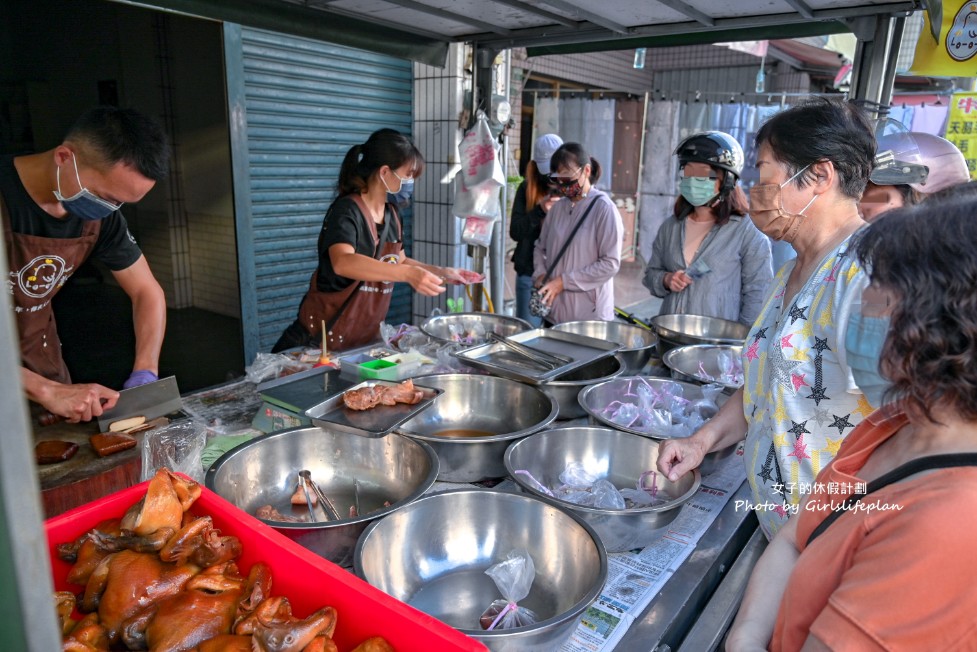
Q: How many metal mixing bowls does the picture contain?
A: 10